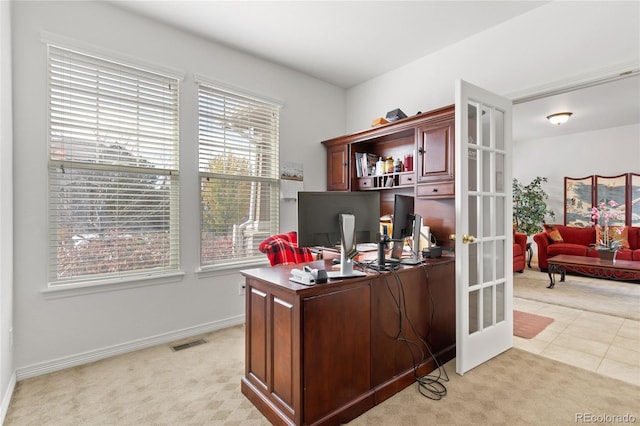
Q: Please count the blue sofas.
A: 0